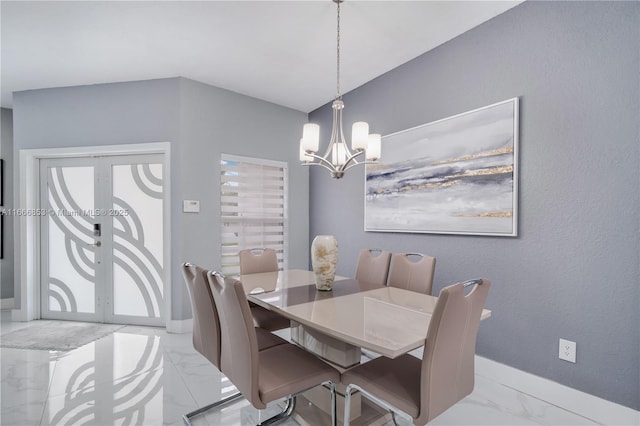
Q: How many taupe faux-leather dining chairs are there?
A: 6